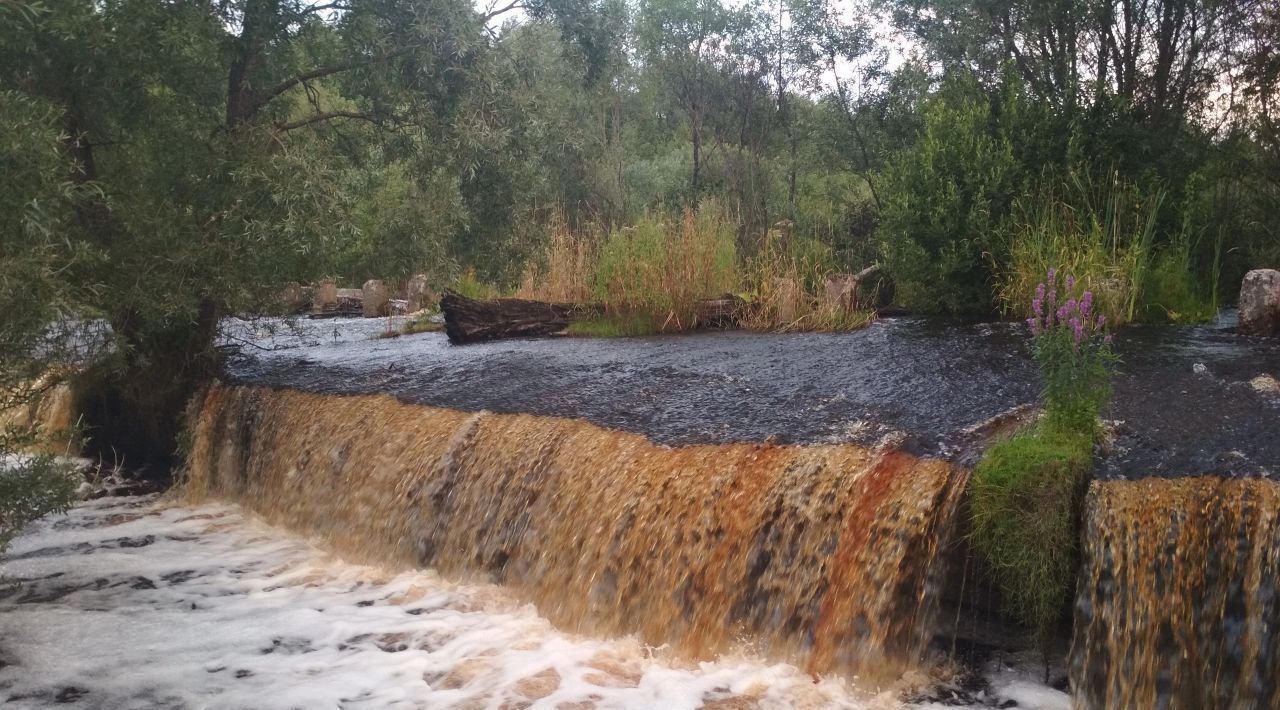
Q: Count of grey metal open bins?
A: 0